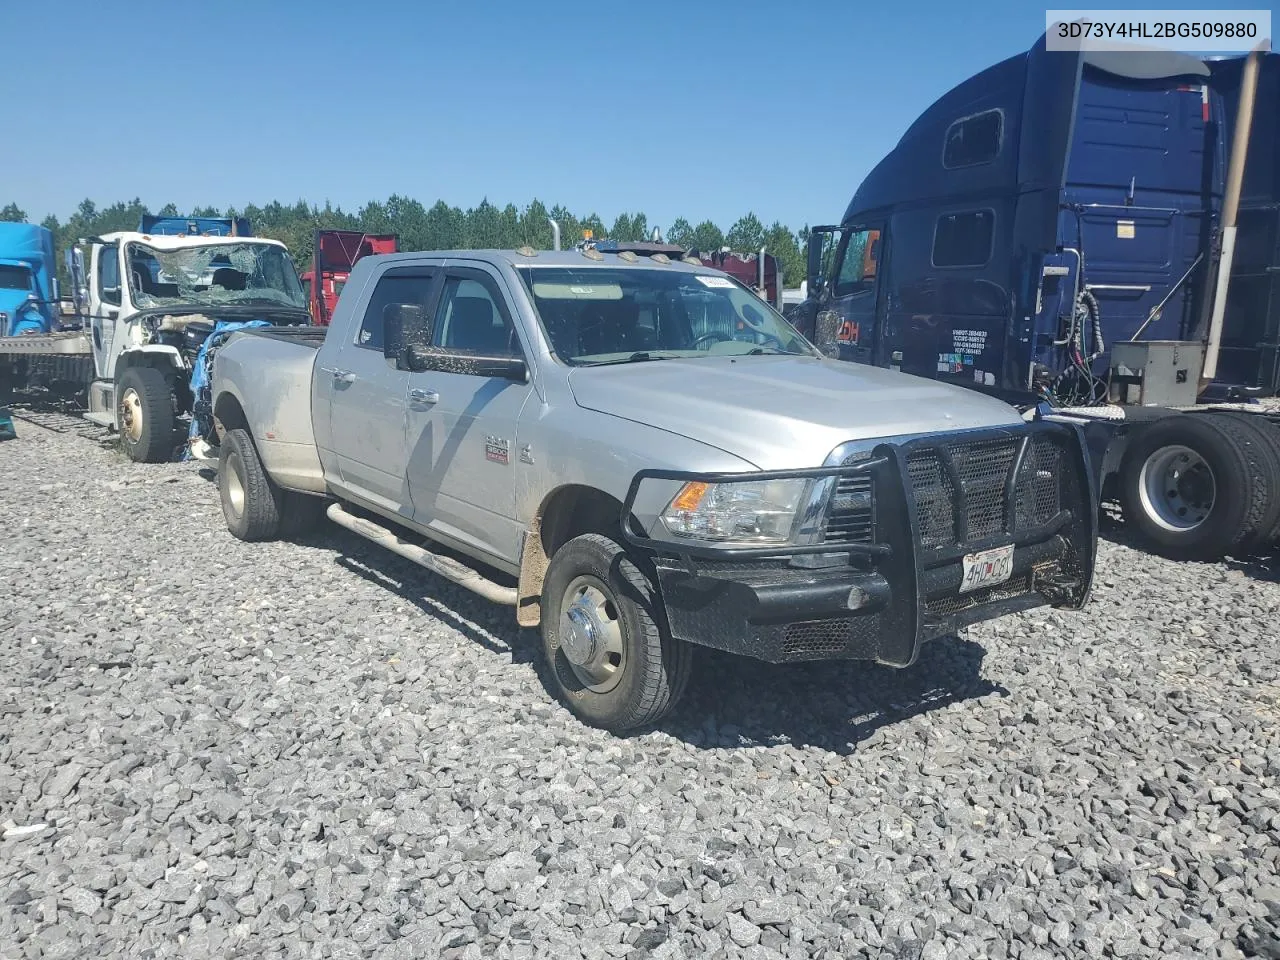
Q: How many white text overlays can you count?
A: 1